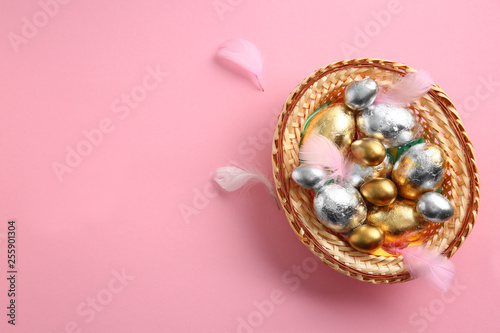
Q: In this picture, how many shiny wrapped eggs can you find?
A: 12